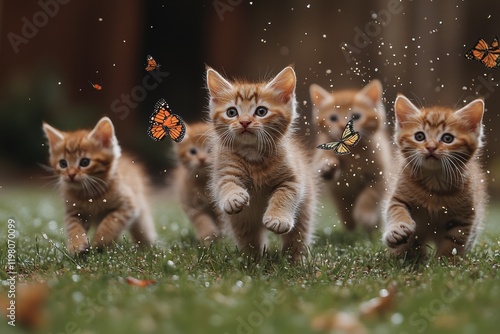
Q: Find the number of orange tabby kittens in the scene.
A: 5